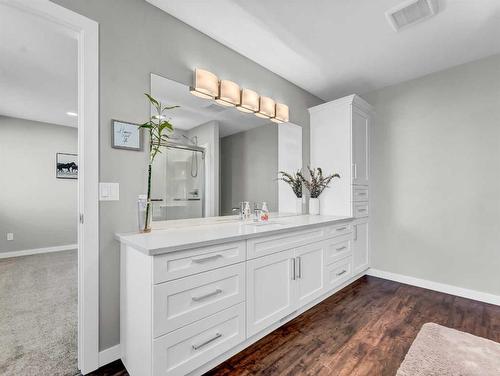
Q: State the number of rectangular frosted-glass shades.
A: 5